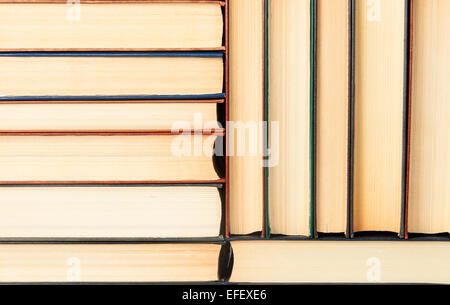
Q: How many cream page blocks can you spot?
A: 12